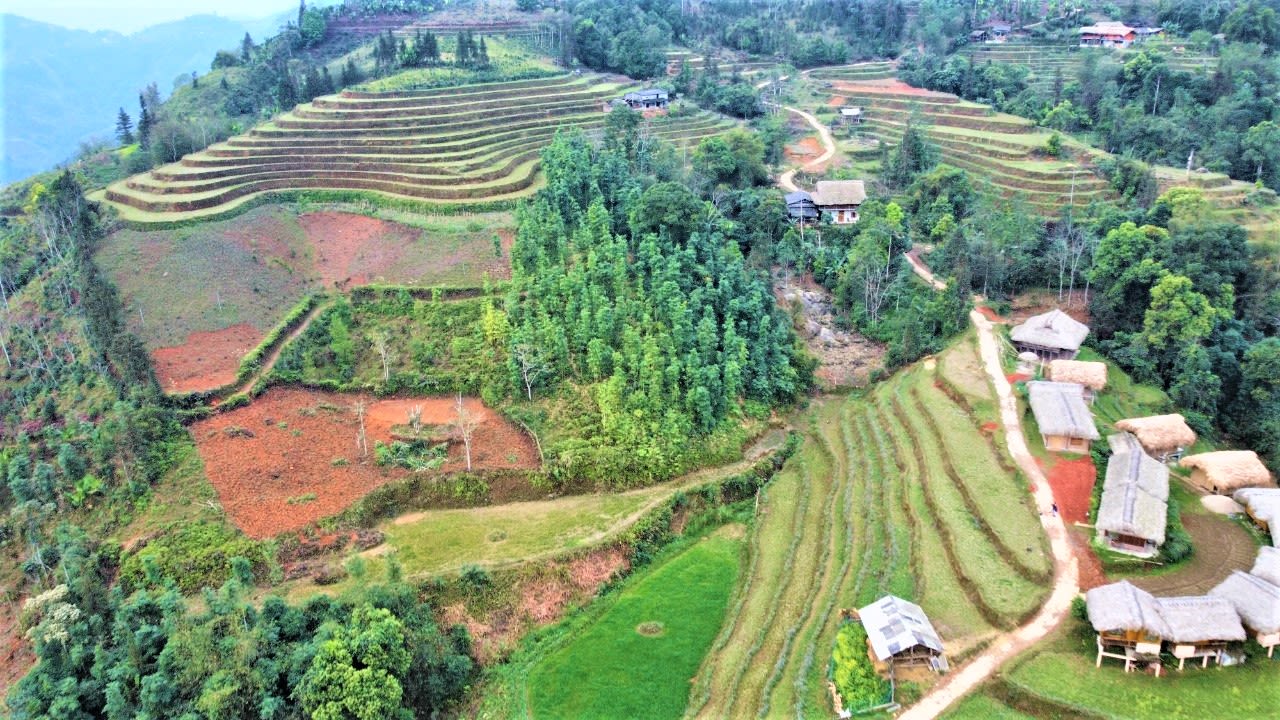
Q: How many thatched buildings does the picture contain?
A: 12